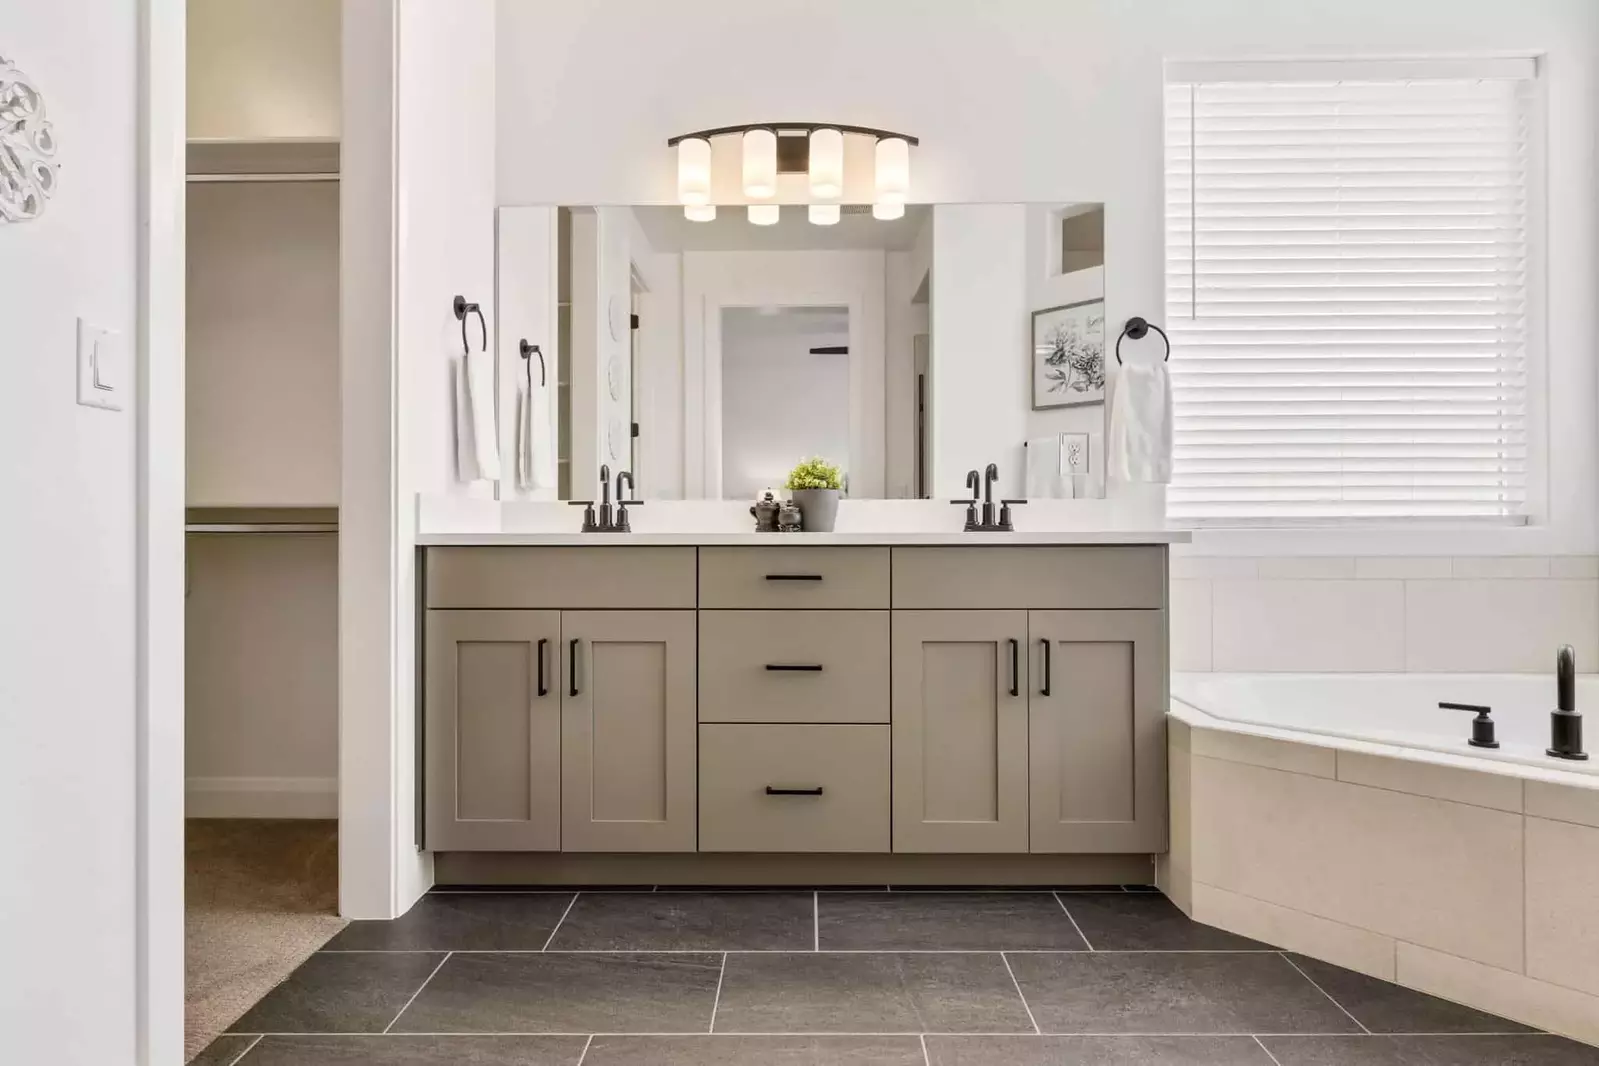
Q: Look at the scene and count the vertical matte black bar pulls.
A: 4